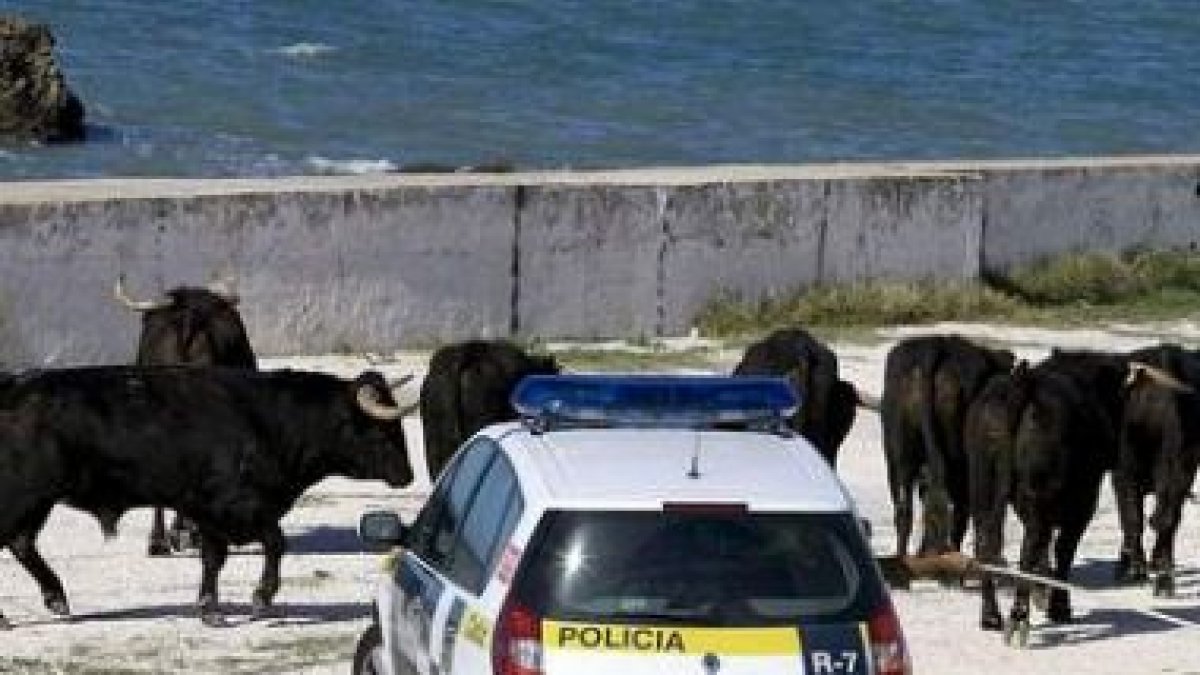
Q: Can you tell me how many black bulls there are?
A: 7